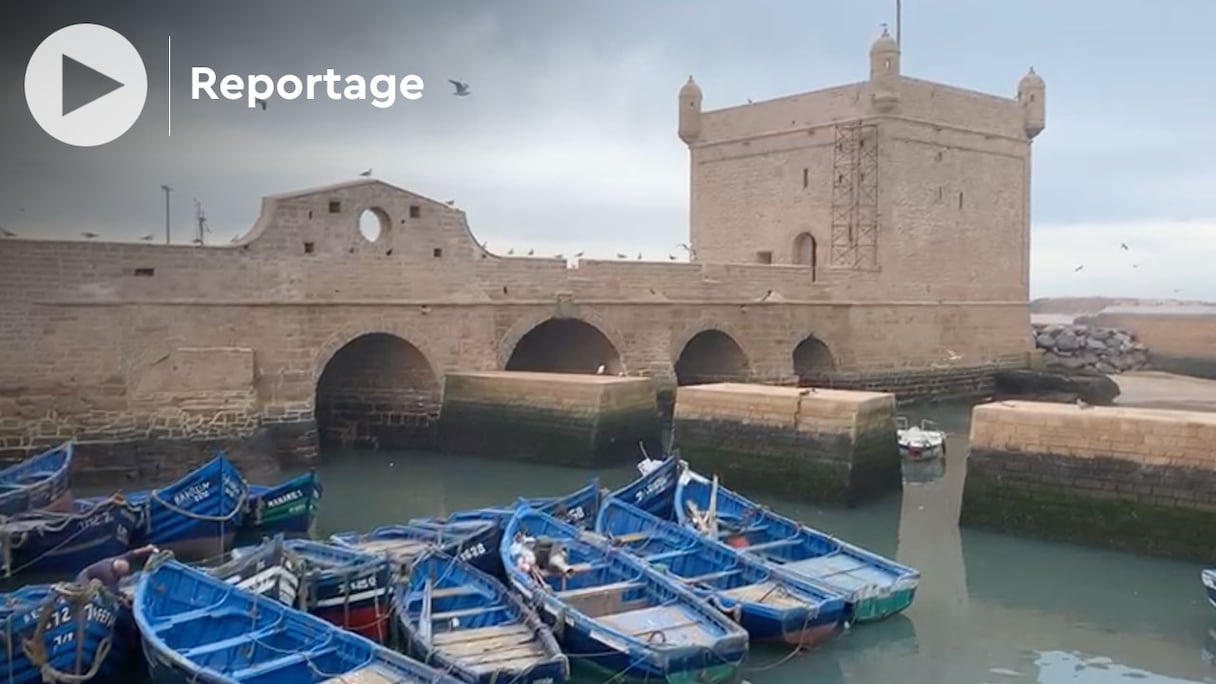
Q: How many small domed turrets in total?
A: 3